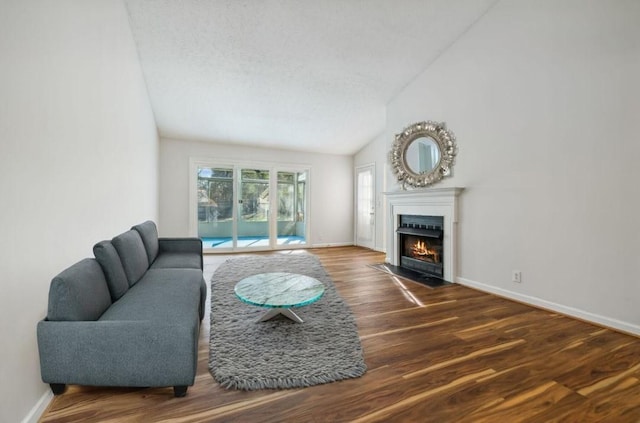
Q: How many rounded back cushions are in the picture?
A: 4